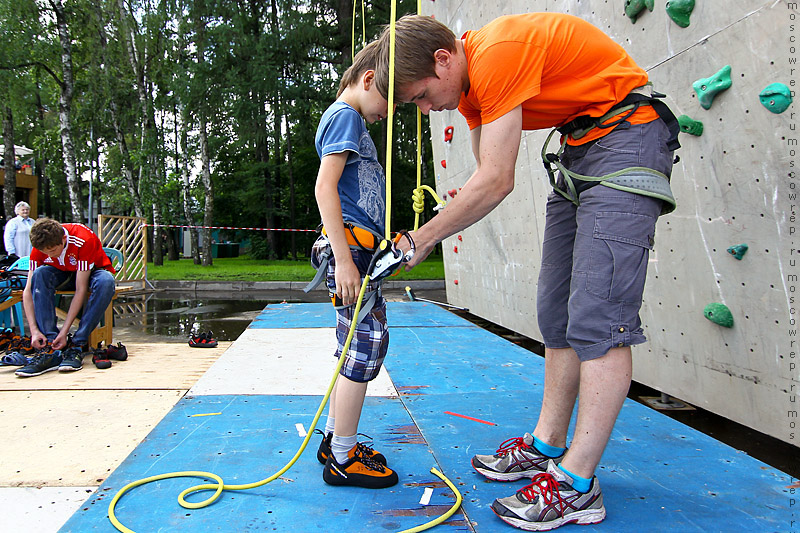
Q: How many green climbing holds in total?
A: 7